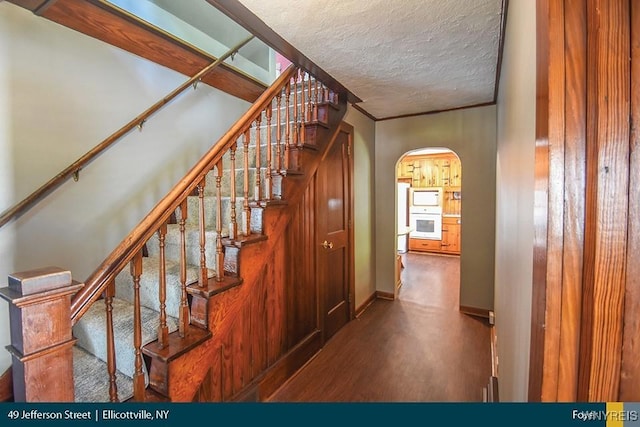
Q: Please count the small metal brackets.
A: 4